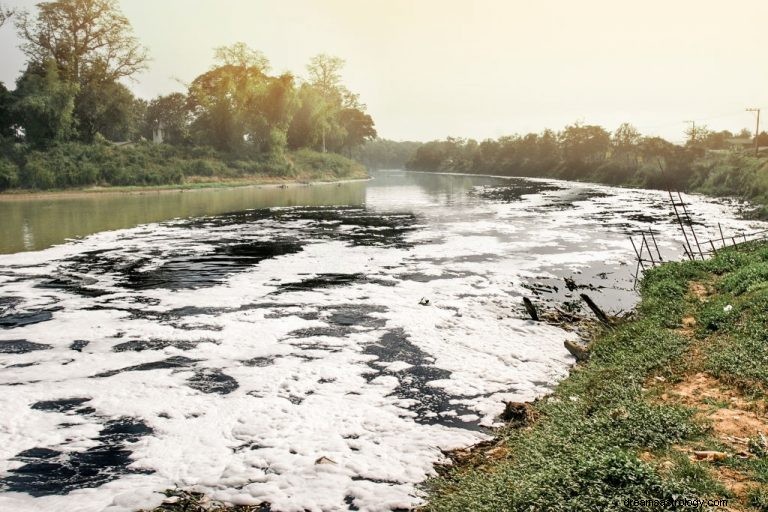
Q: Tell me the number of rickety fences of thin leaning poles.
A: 1